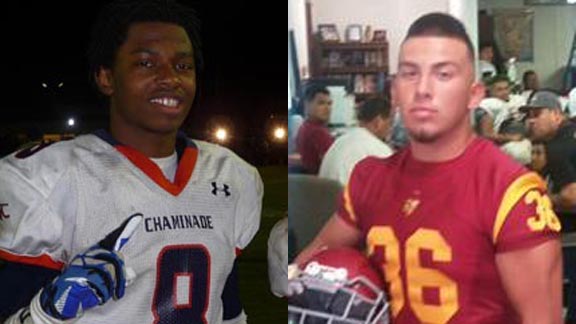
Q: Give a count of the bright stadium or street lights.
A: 3